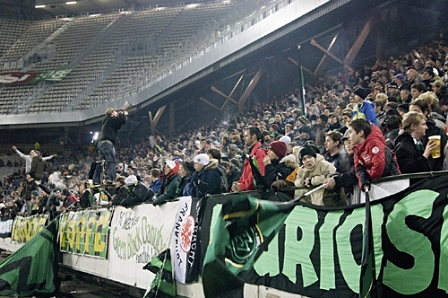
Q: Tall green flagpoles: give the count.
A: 1